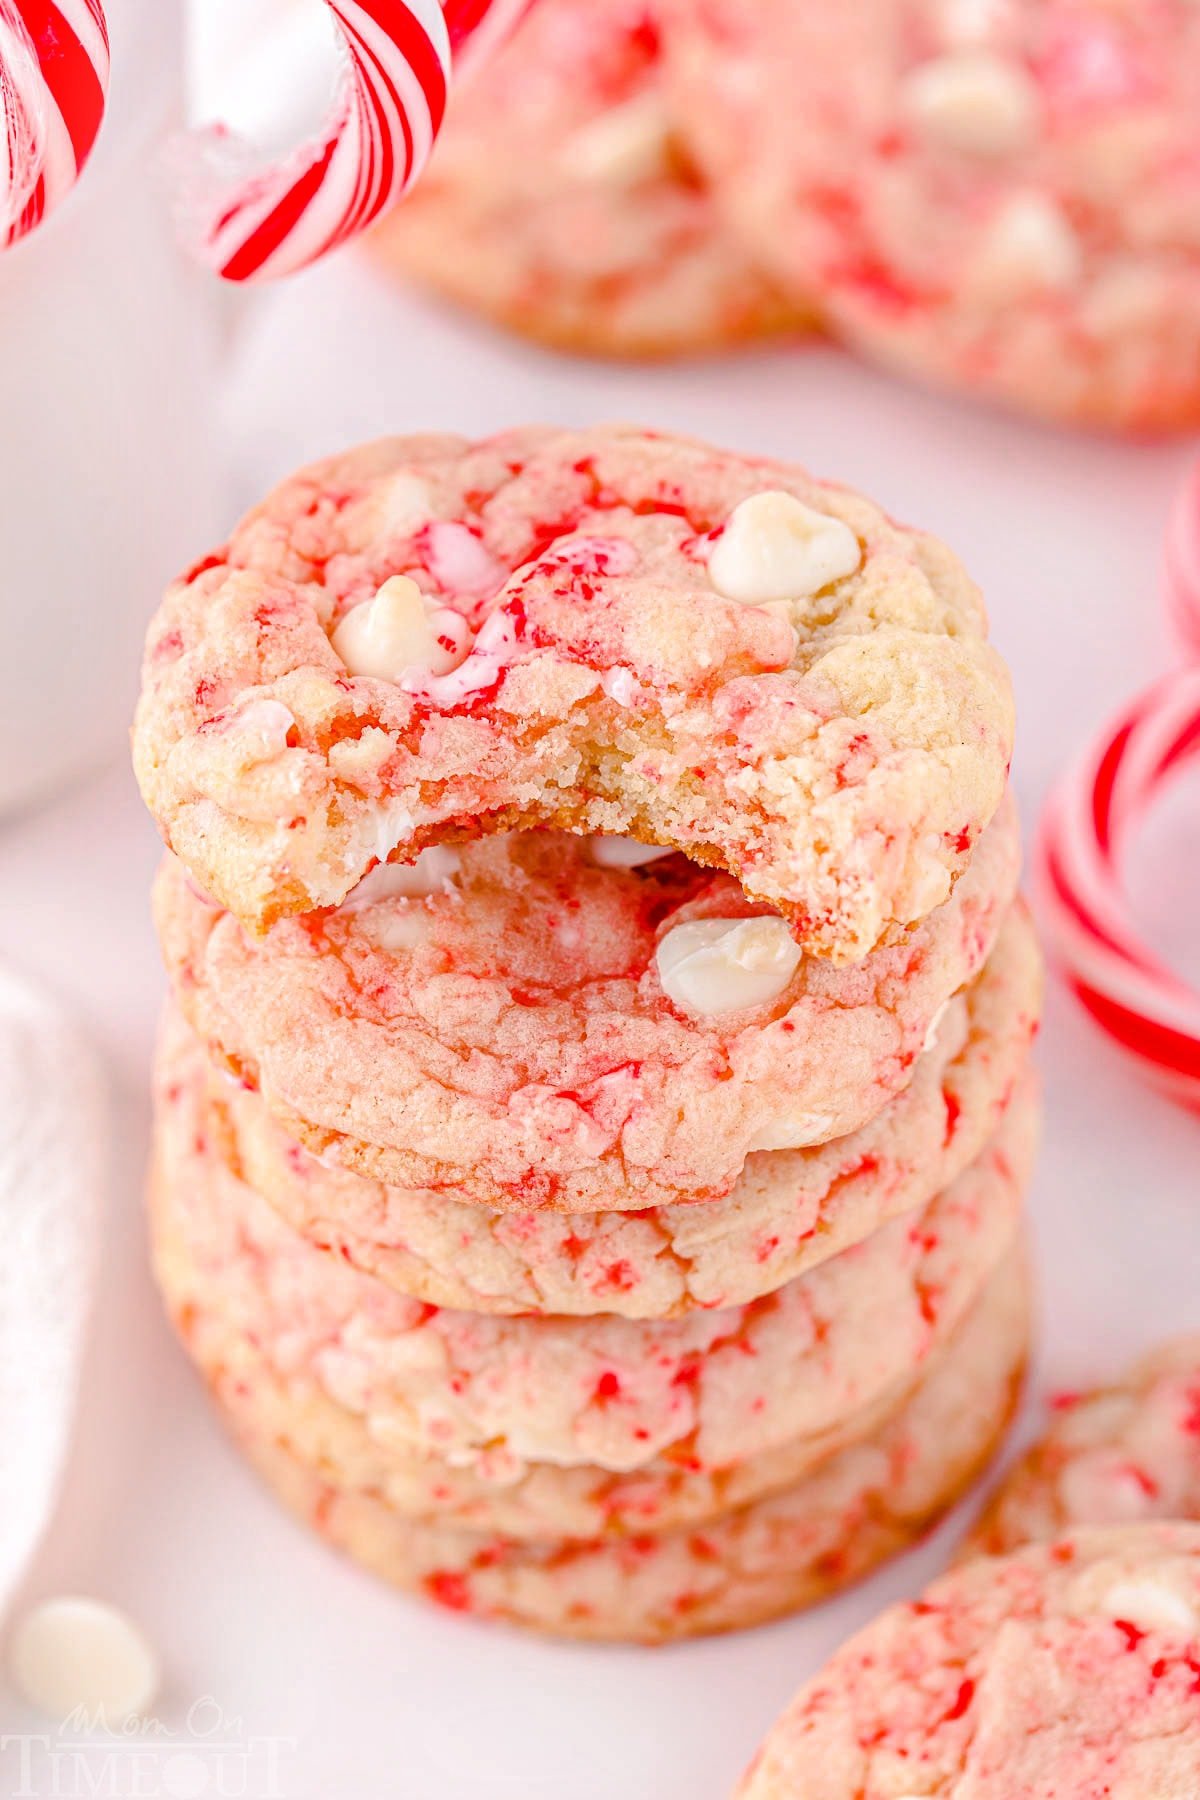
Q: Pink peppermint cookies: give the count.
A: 10